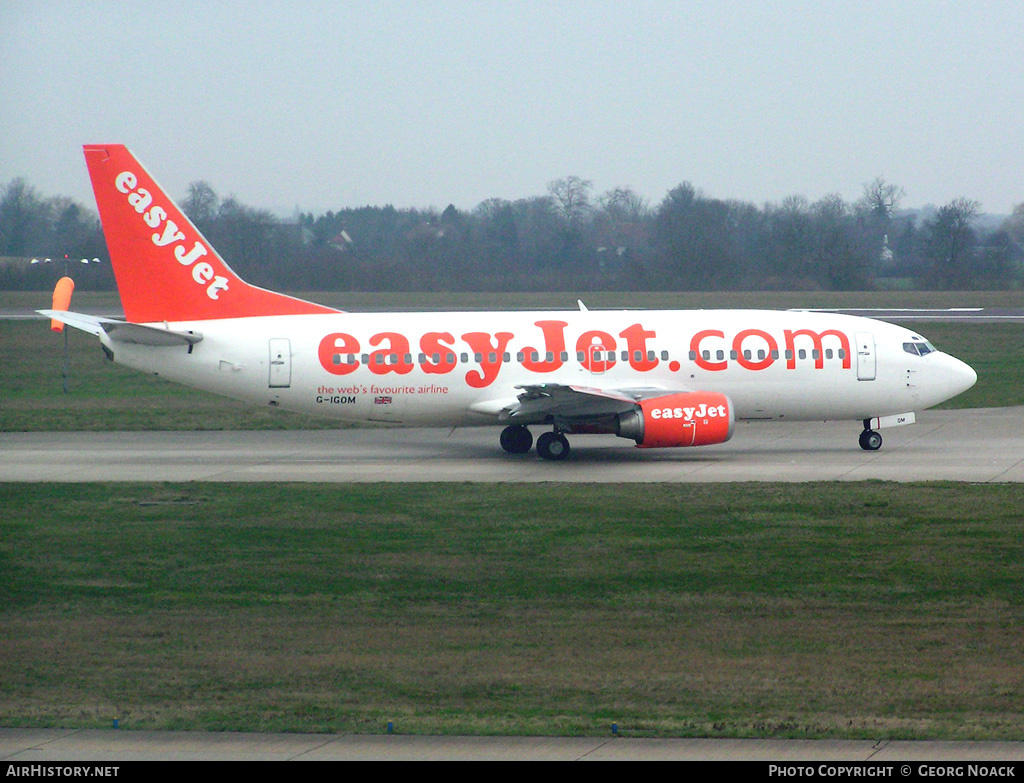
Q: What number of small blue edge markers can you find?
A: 3